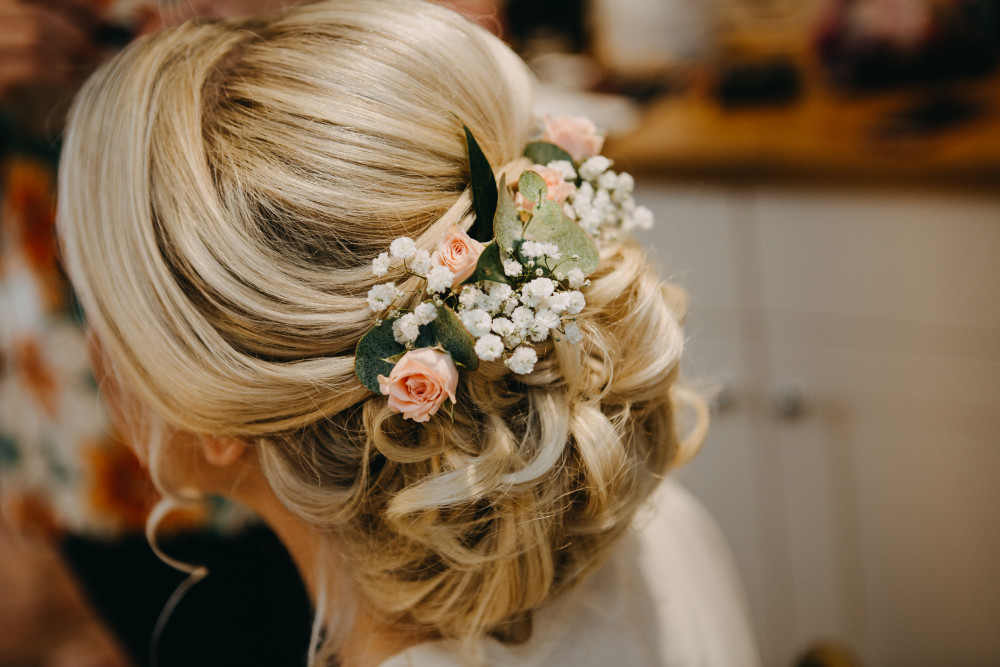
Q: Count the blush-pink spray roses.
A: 4